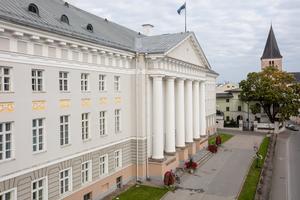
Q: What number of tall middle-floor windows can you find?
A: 6